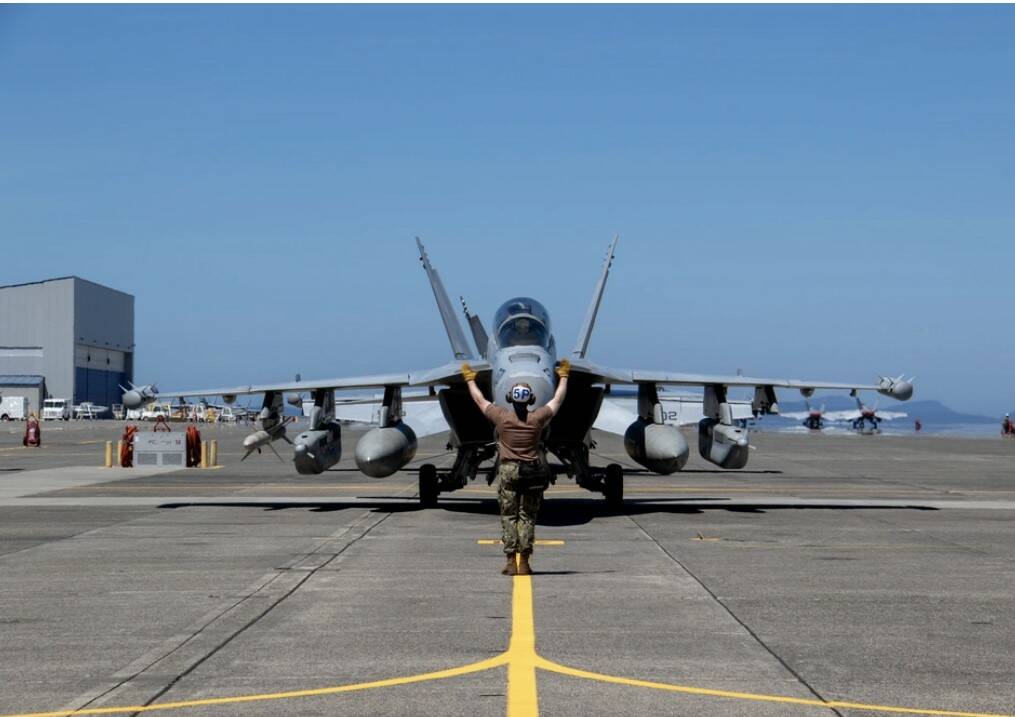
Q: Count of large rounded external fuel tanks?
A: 2